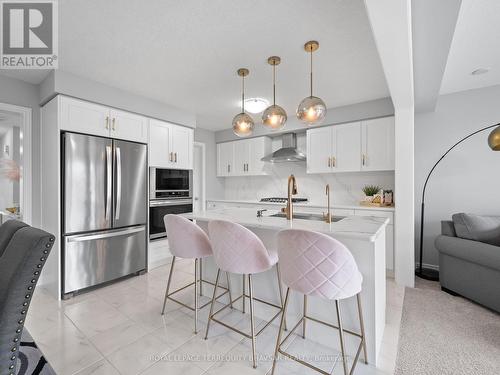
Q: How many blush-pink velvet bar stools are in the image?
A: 3